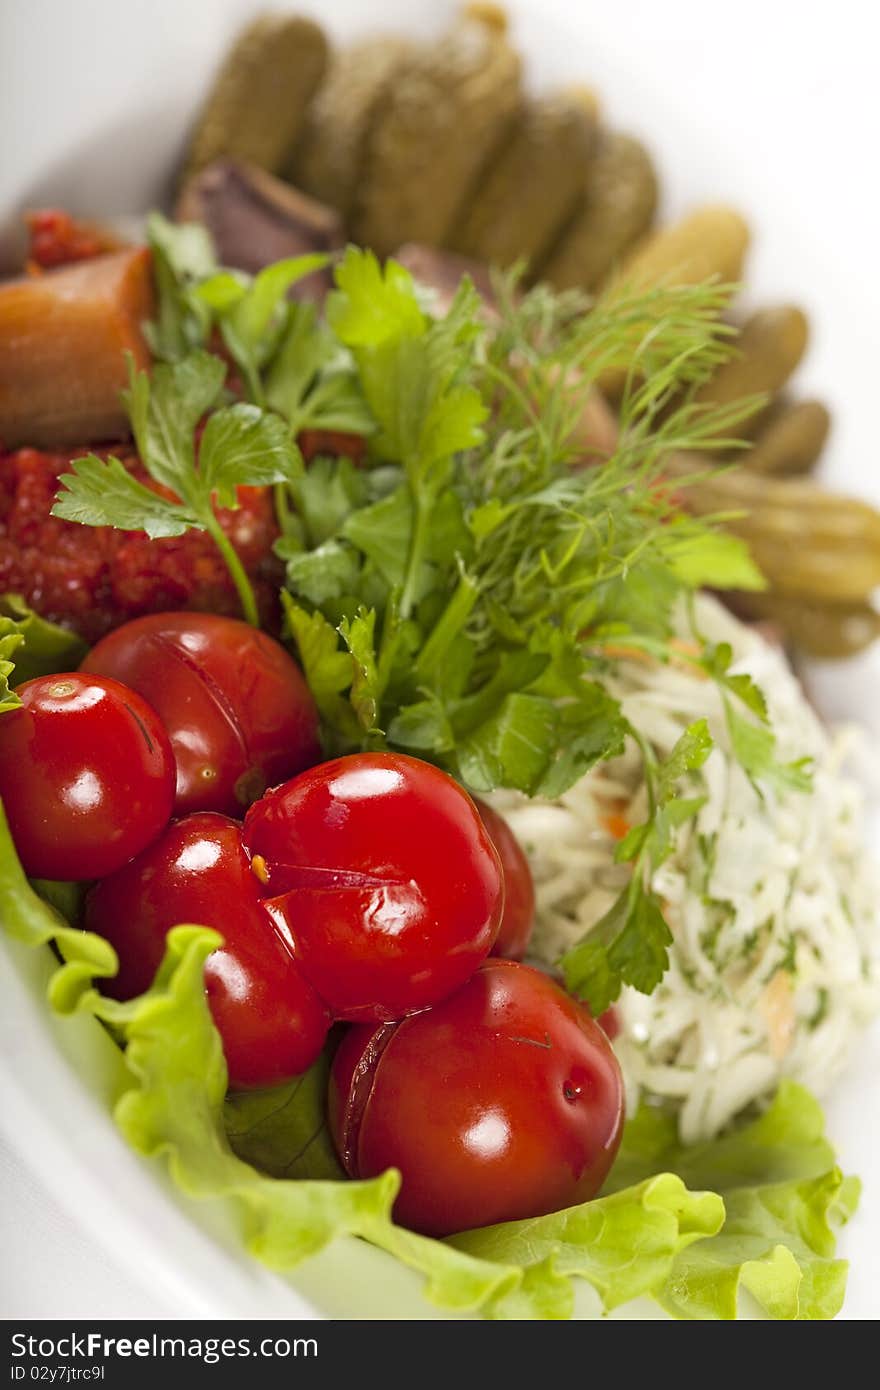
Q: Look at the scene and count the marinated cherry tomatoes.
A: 6